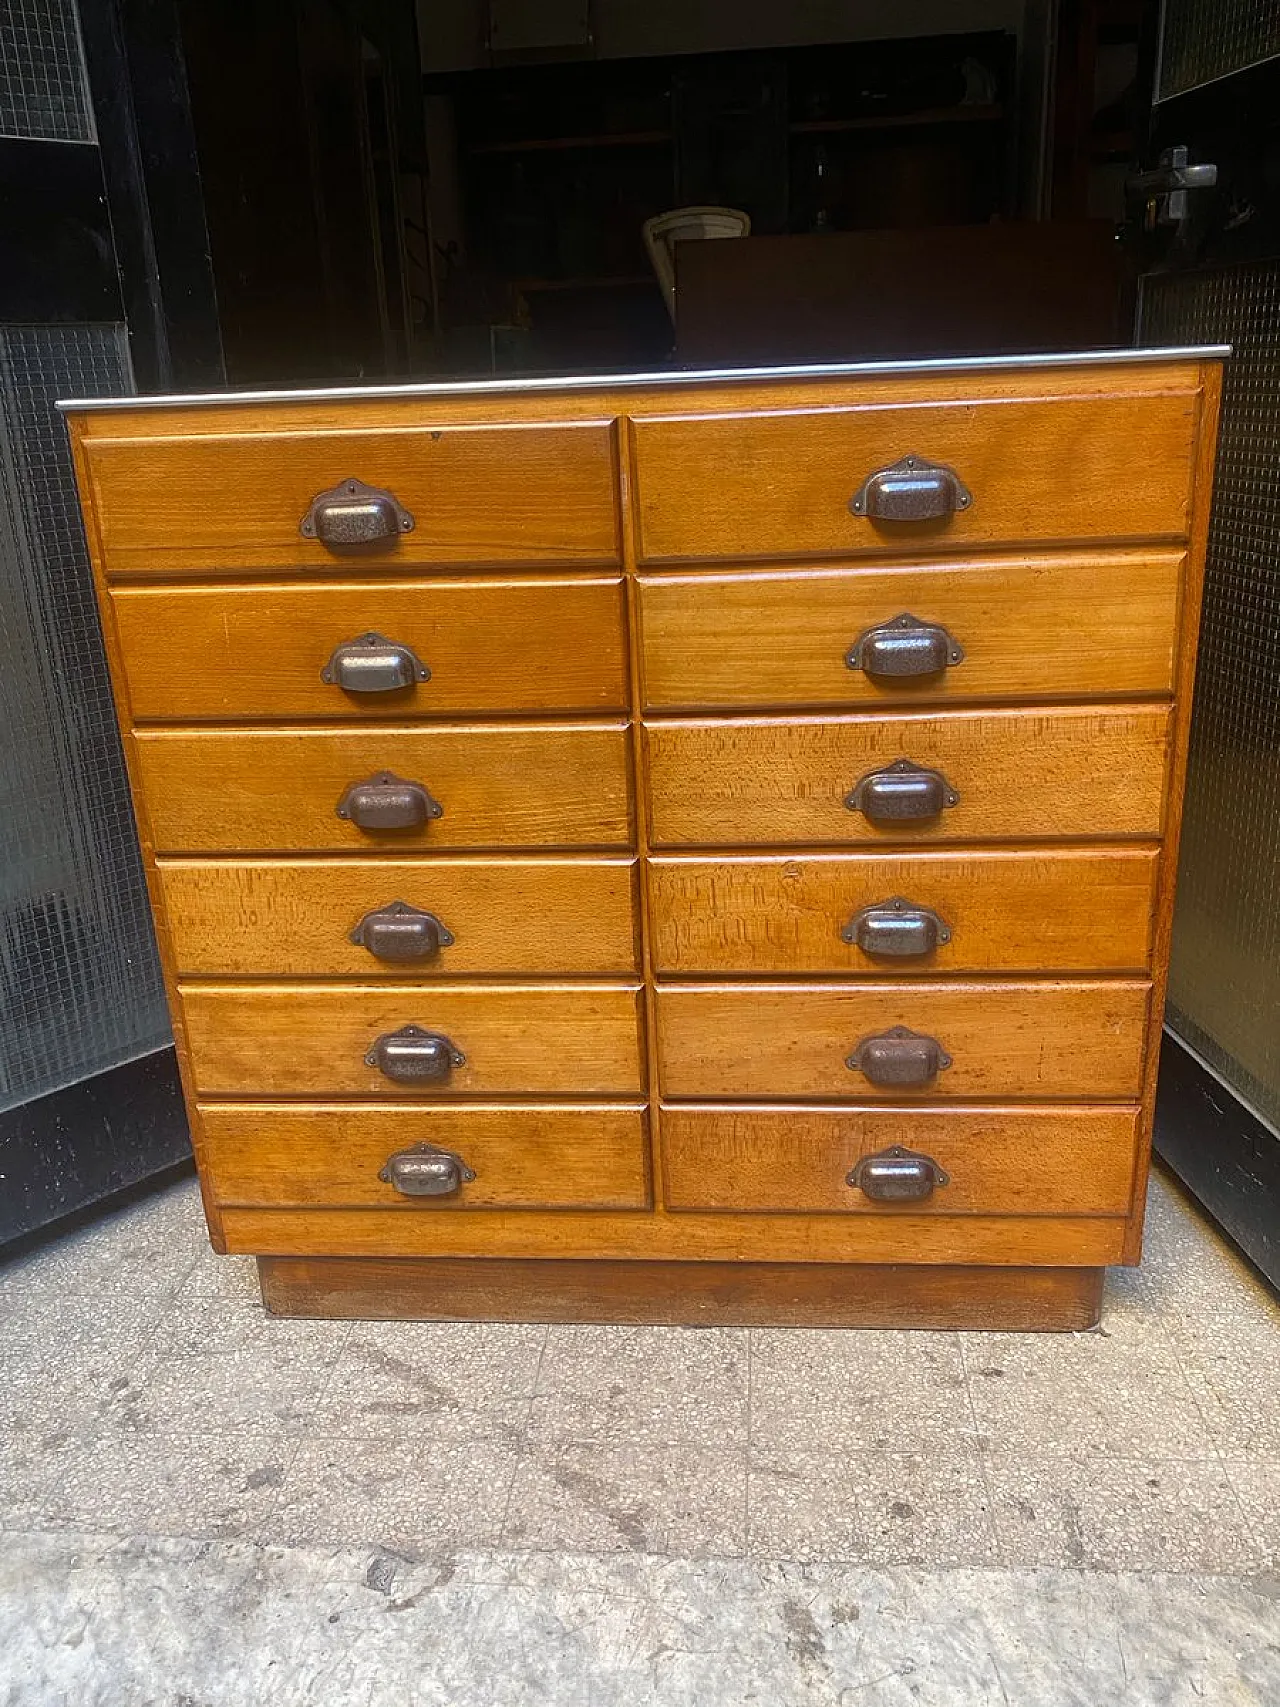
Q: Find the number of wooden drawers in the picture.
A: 12